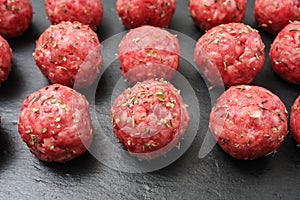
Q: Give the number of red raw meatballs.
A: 14